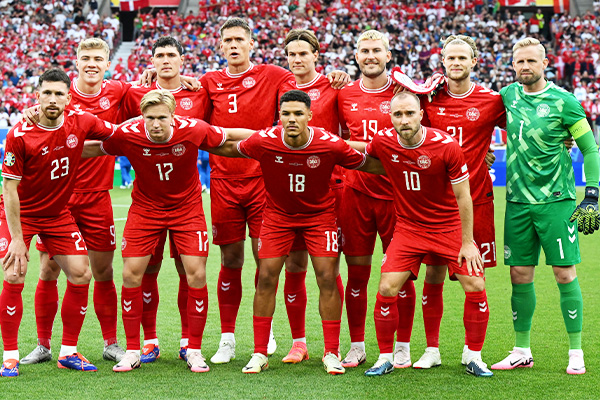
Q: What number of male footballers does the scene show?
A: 11